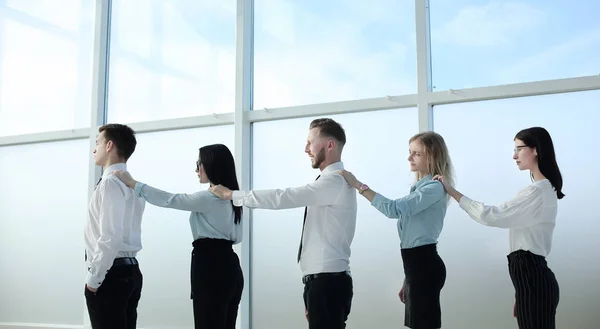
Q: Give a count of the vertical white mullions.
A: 3